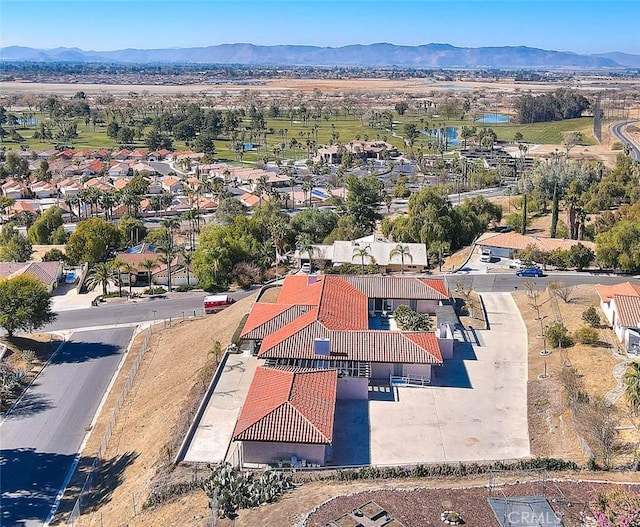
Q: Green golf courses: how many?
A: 1